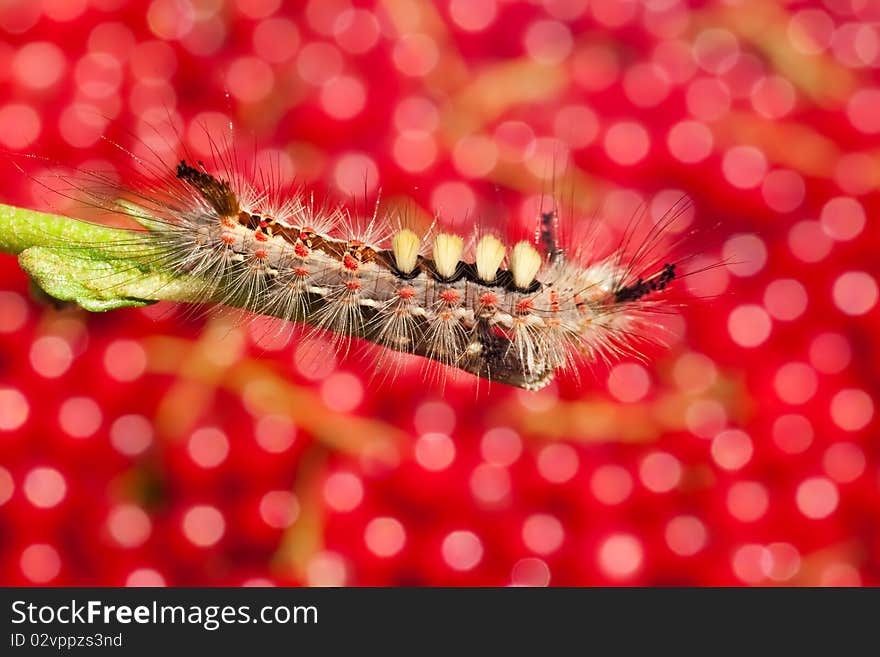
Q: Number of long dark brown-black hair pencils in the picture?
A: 3